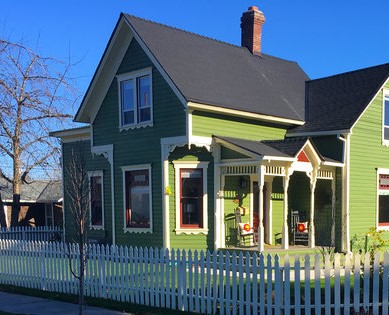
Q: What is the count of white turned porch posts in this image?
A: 4